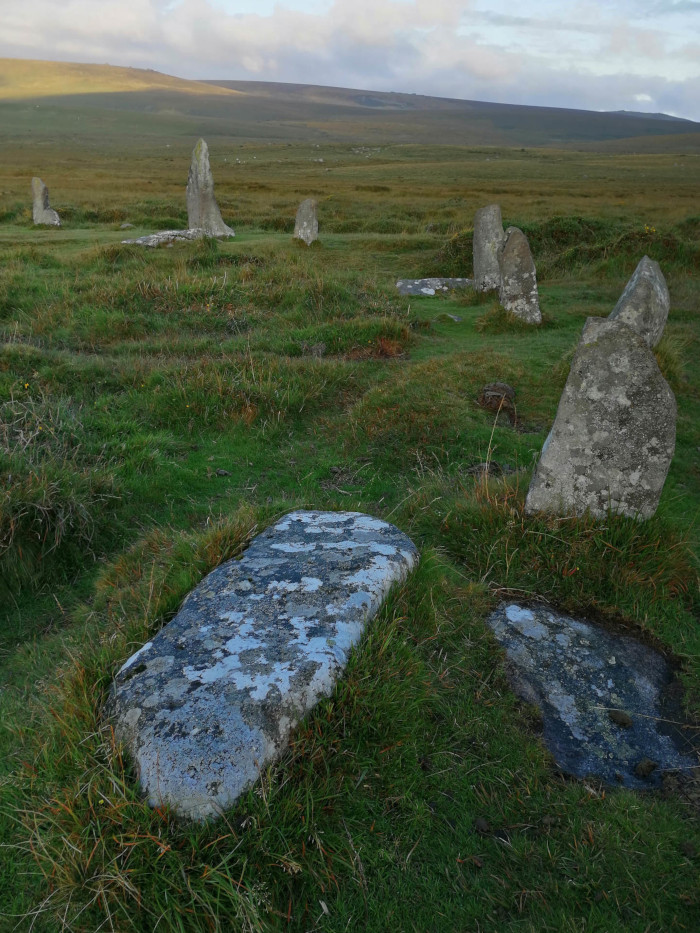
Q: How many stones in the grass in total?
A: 11